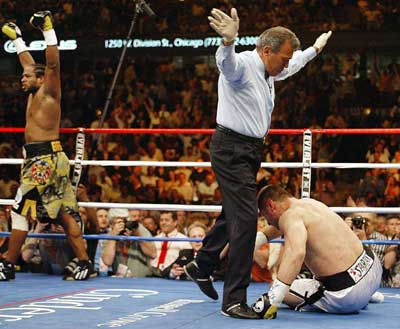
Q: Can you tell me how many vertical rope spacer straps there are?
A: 2